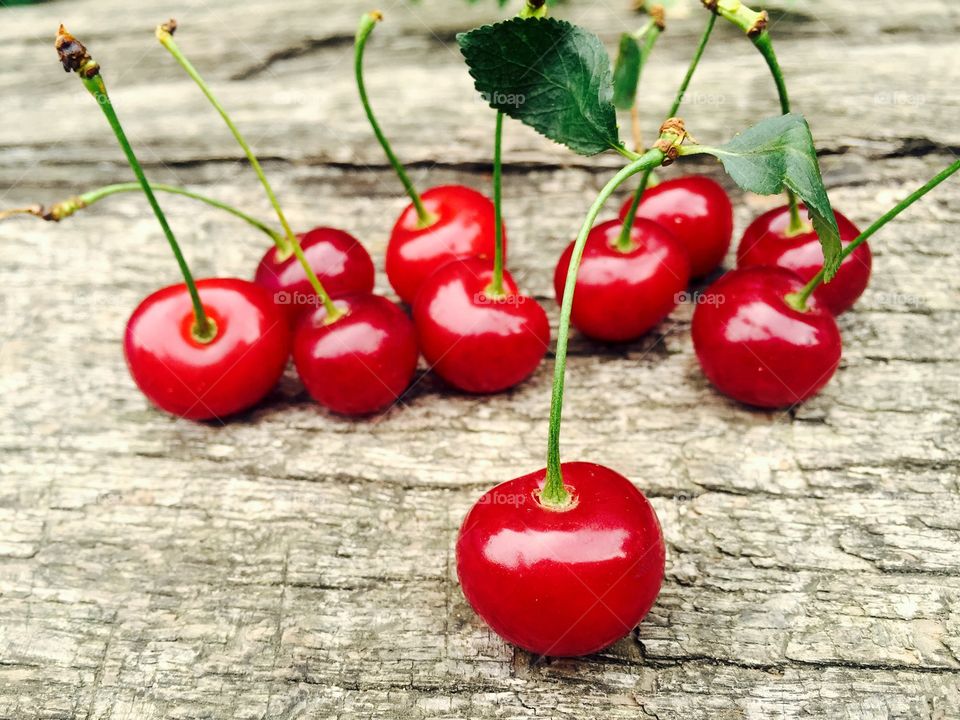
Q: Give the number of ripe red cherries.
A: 10